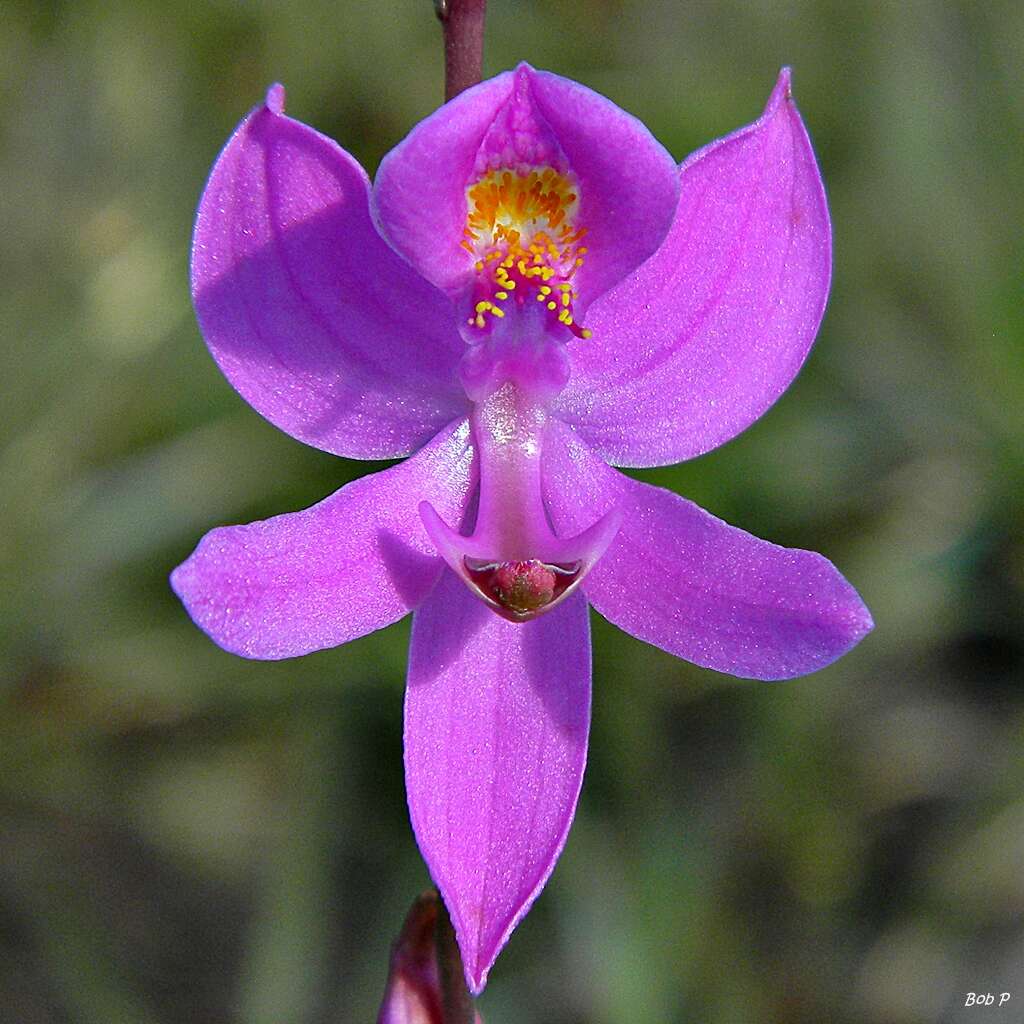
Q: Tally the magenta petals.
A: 6